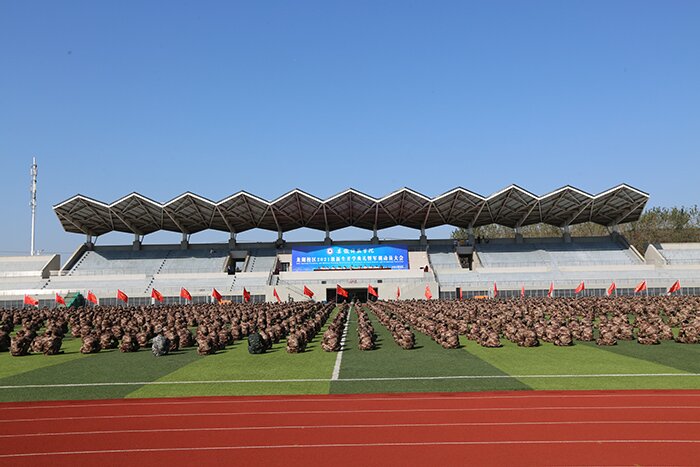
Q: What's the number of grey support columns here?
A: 12